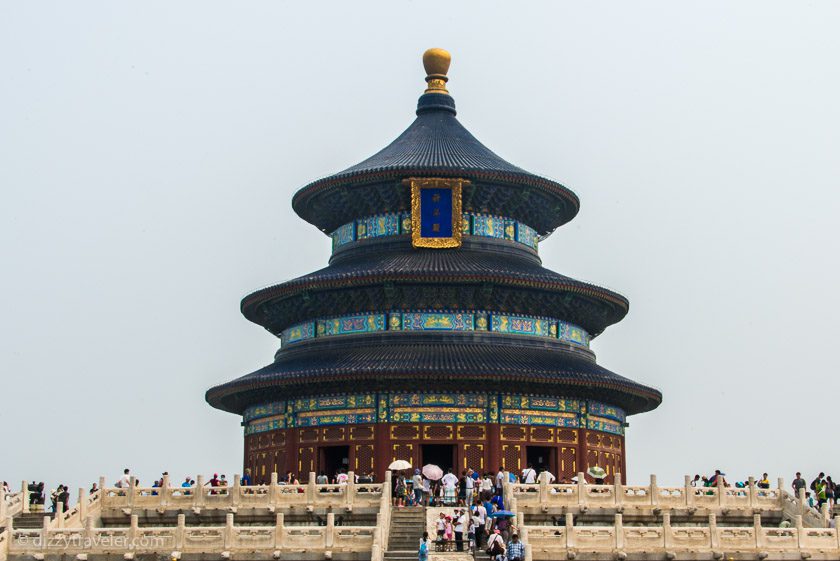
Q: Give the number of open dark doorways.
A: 3